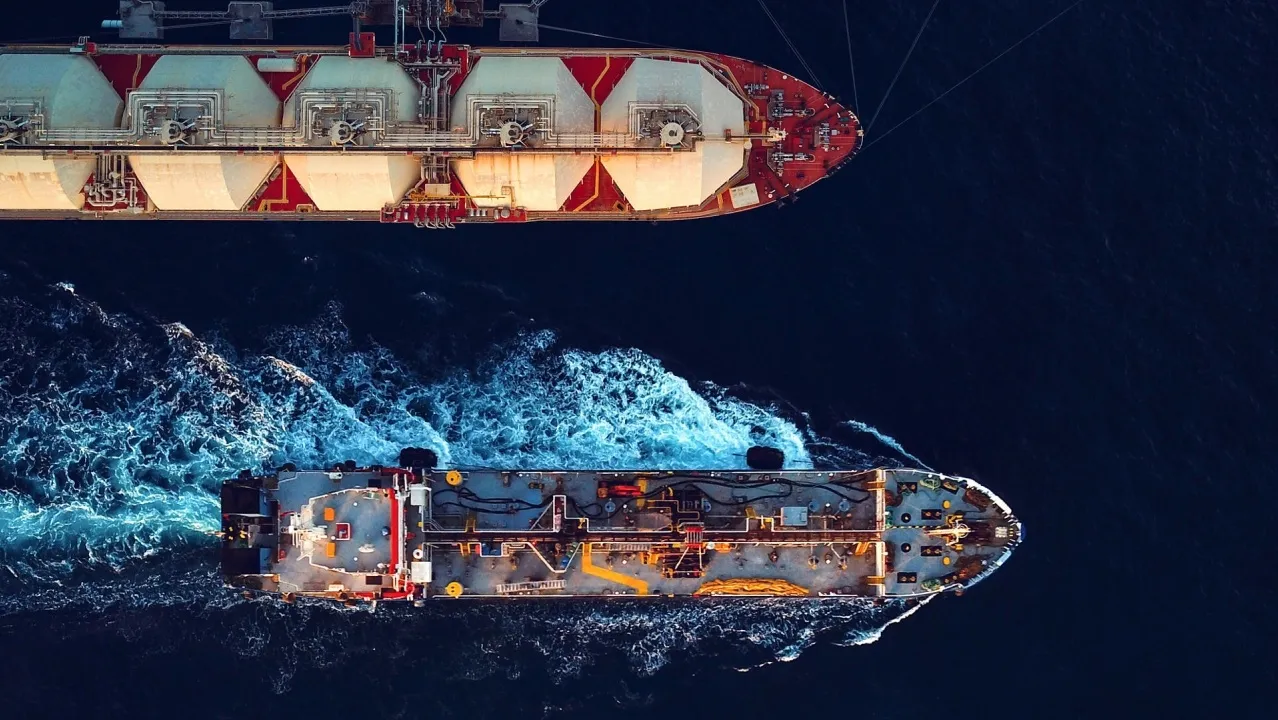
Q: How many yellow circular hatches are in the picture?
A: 4